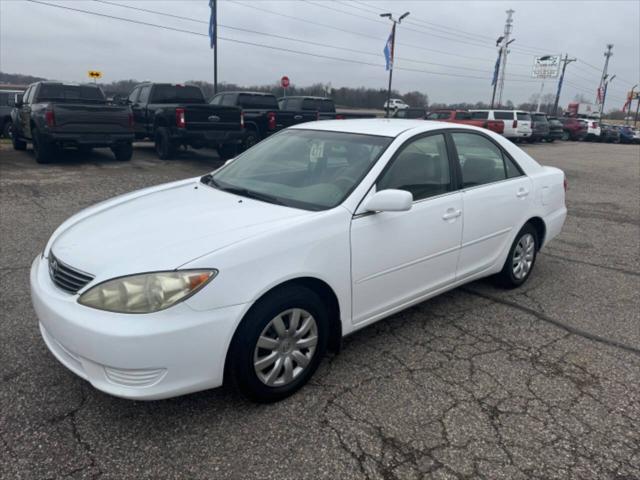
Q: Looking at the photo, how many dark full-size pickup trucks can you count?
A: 4